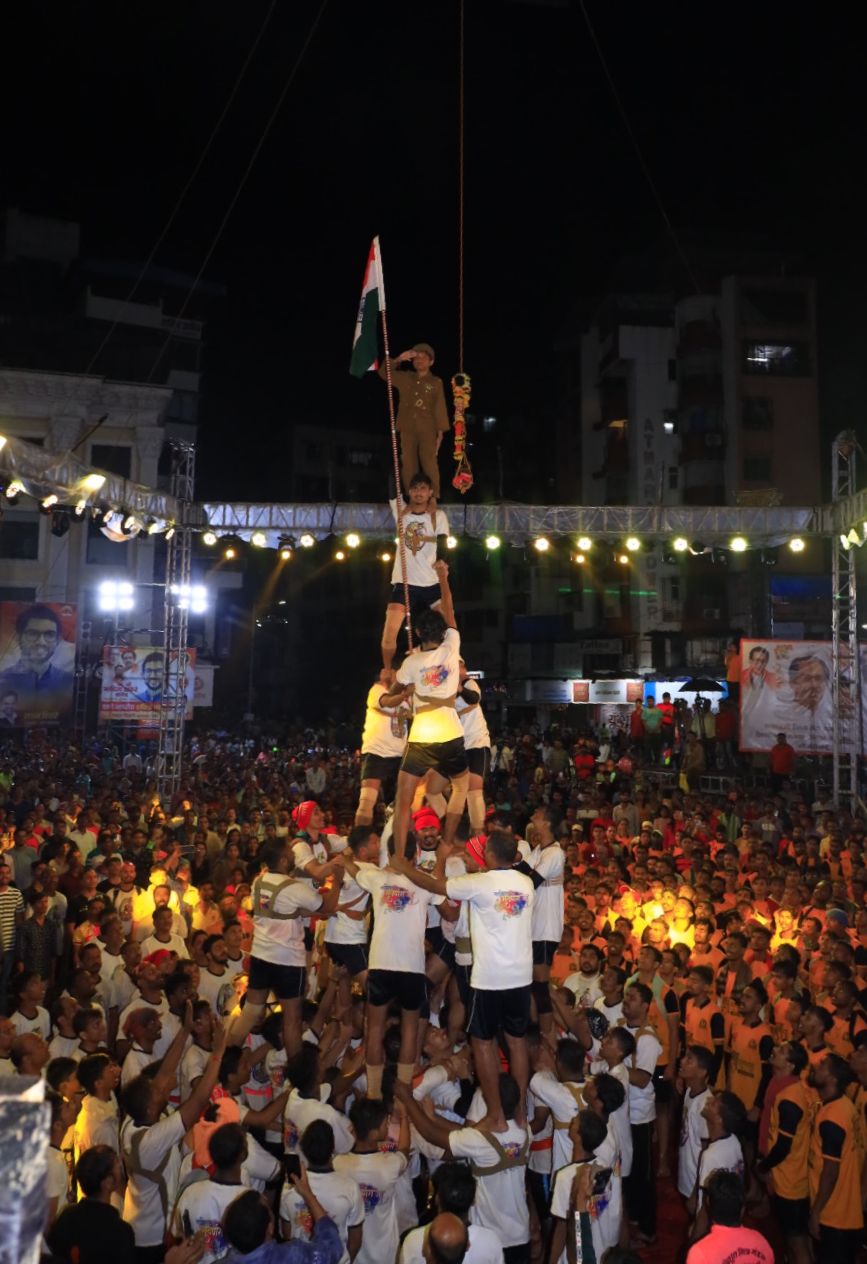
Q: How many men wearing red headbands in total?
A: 3